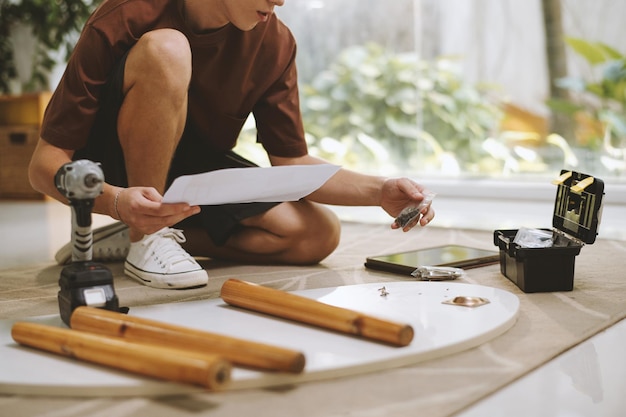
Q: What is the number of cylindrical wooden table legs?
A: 3